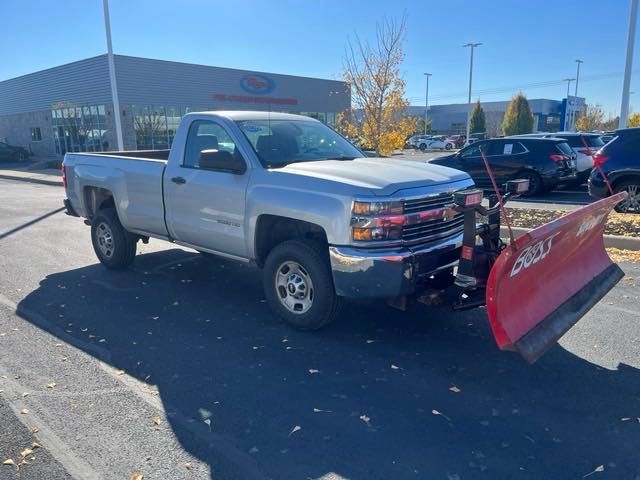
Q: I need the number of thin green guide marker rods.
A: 0